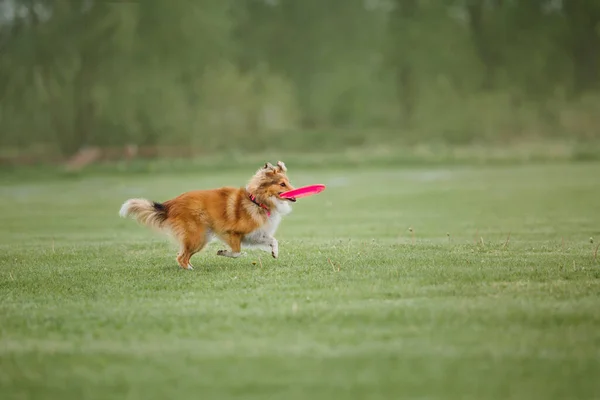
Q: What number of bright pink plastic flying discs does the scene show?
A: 1